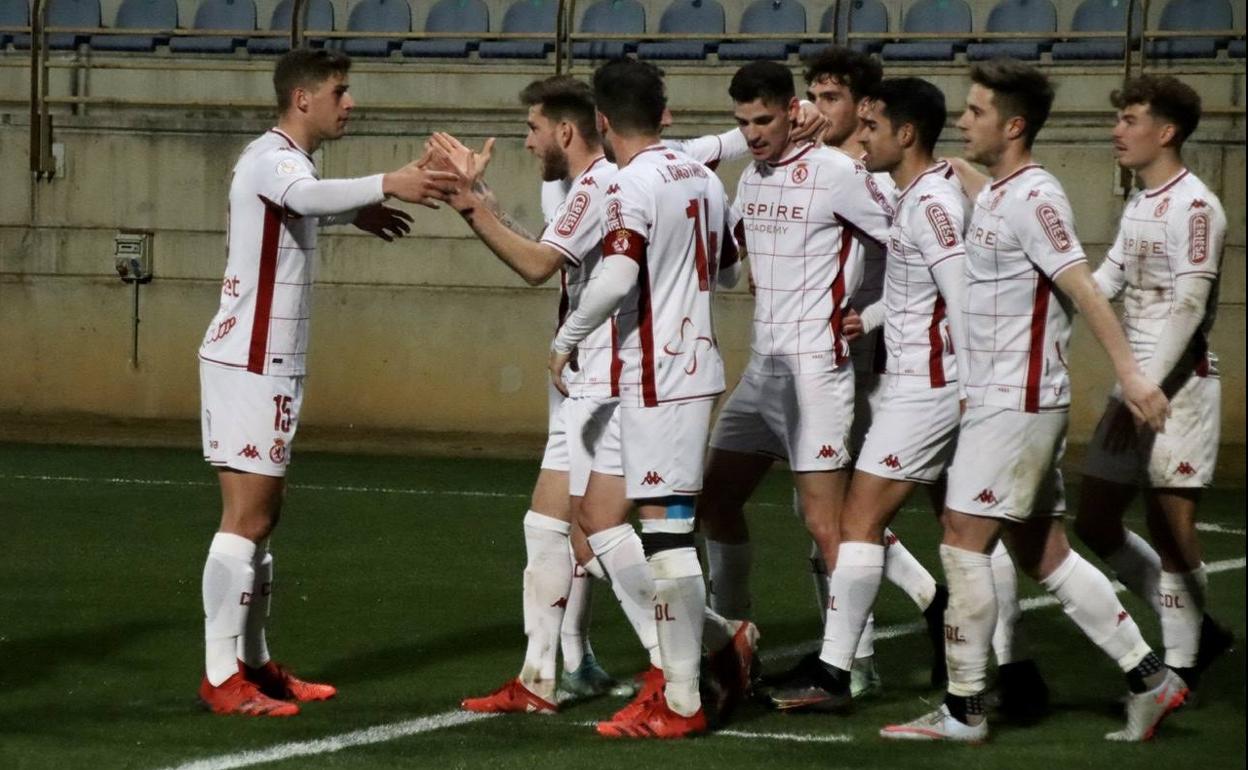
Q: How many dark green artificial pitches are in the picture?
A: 1